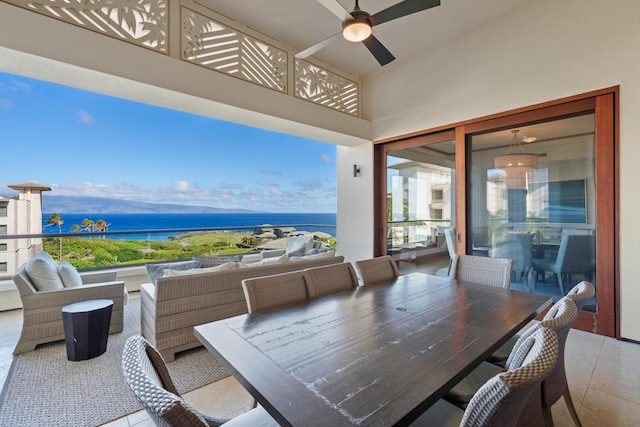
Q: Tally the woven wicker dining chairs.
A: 8